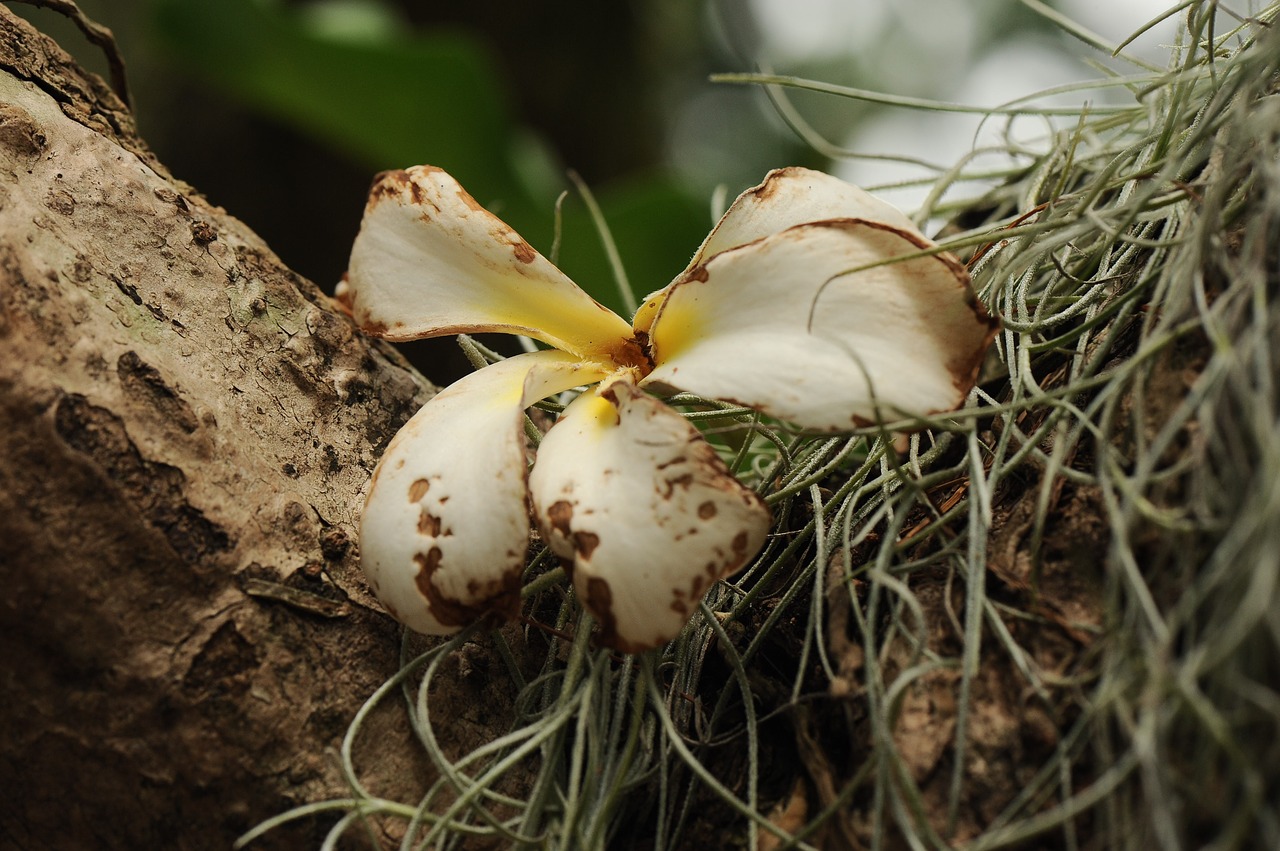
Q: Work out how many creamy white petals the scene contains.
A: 5